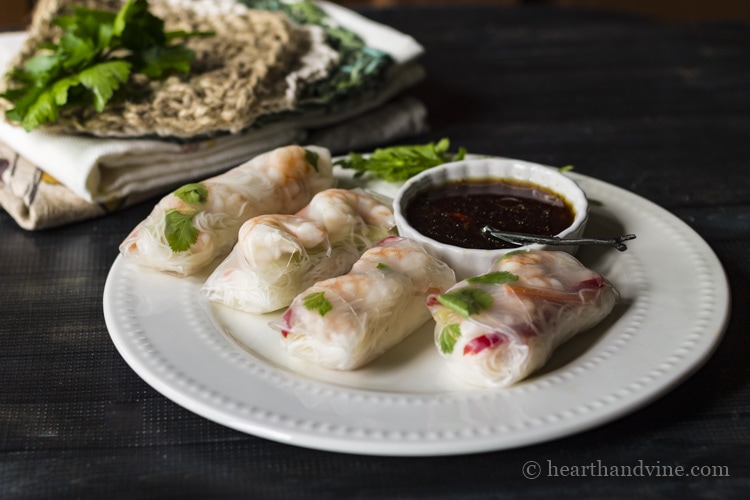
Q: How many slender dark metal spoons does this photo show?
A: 1